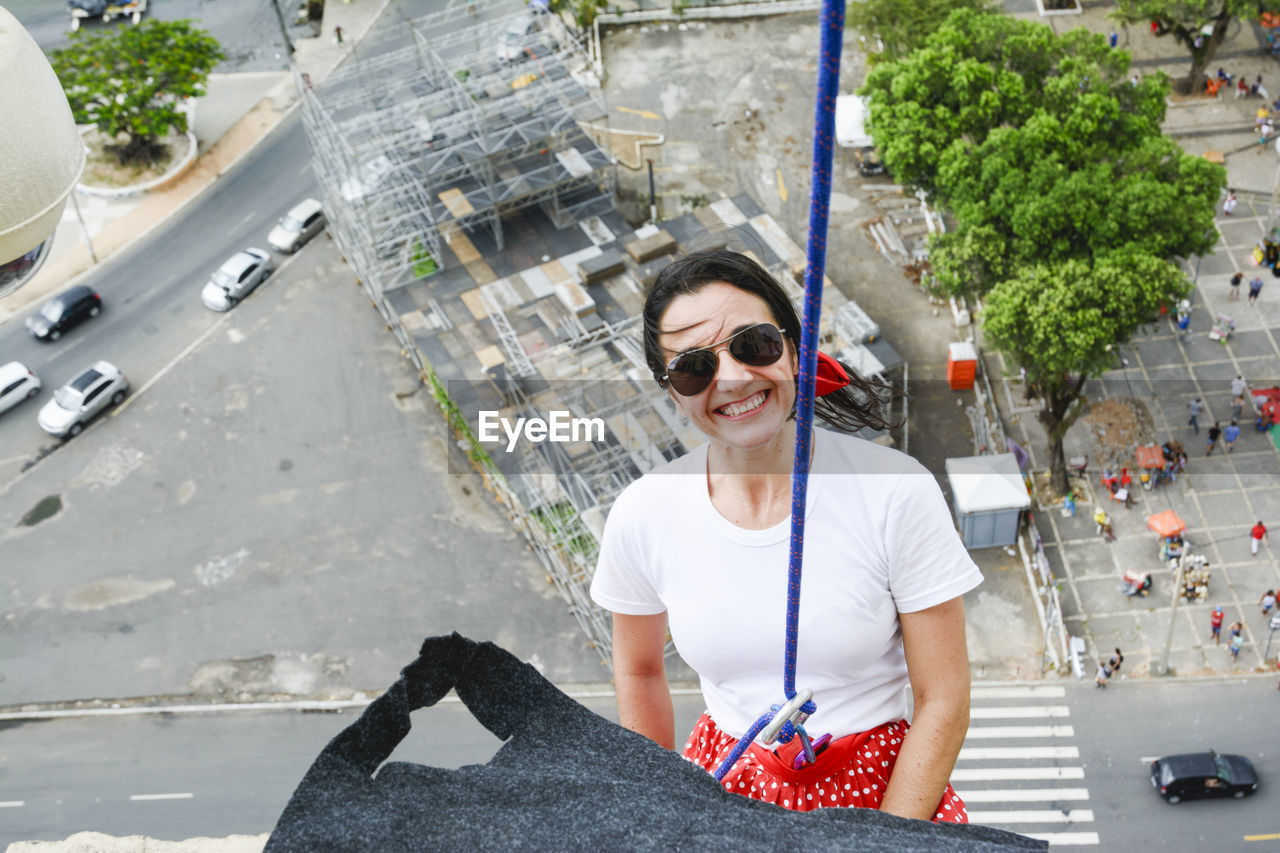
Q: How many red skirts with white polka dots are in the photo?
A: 1